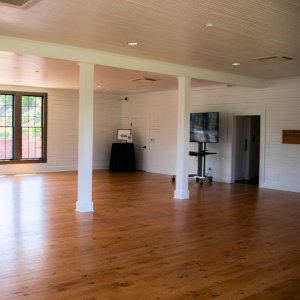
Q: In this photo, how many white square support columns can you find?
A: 2